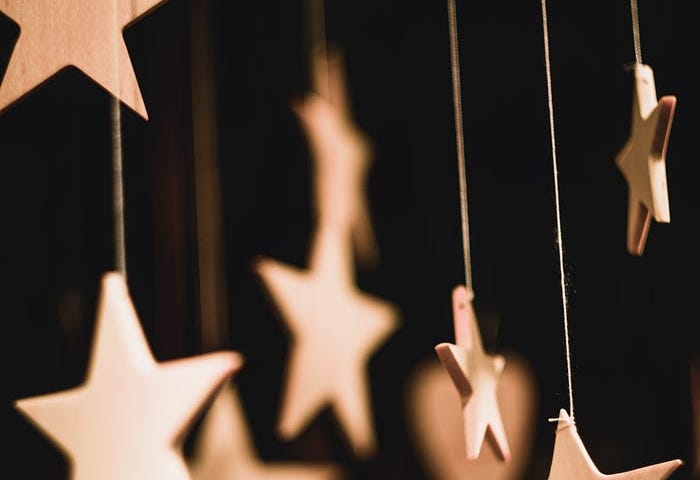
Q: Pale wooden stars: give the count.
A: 8